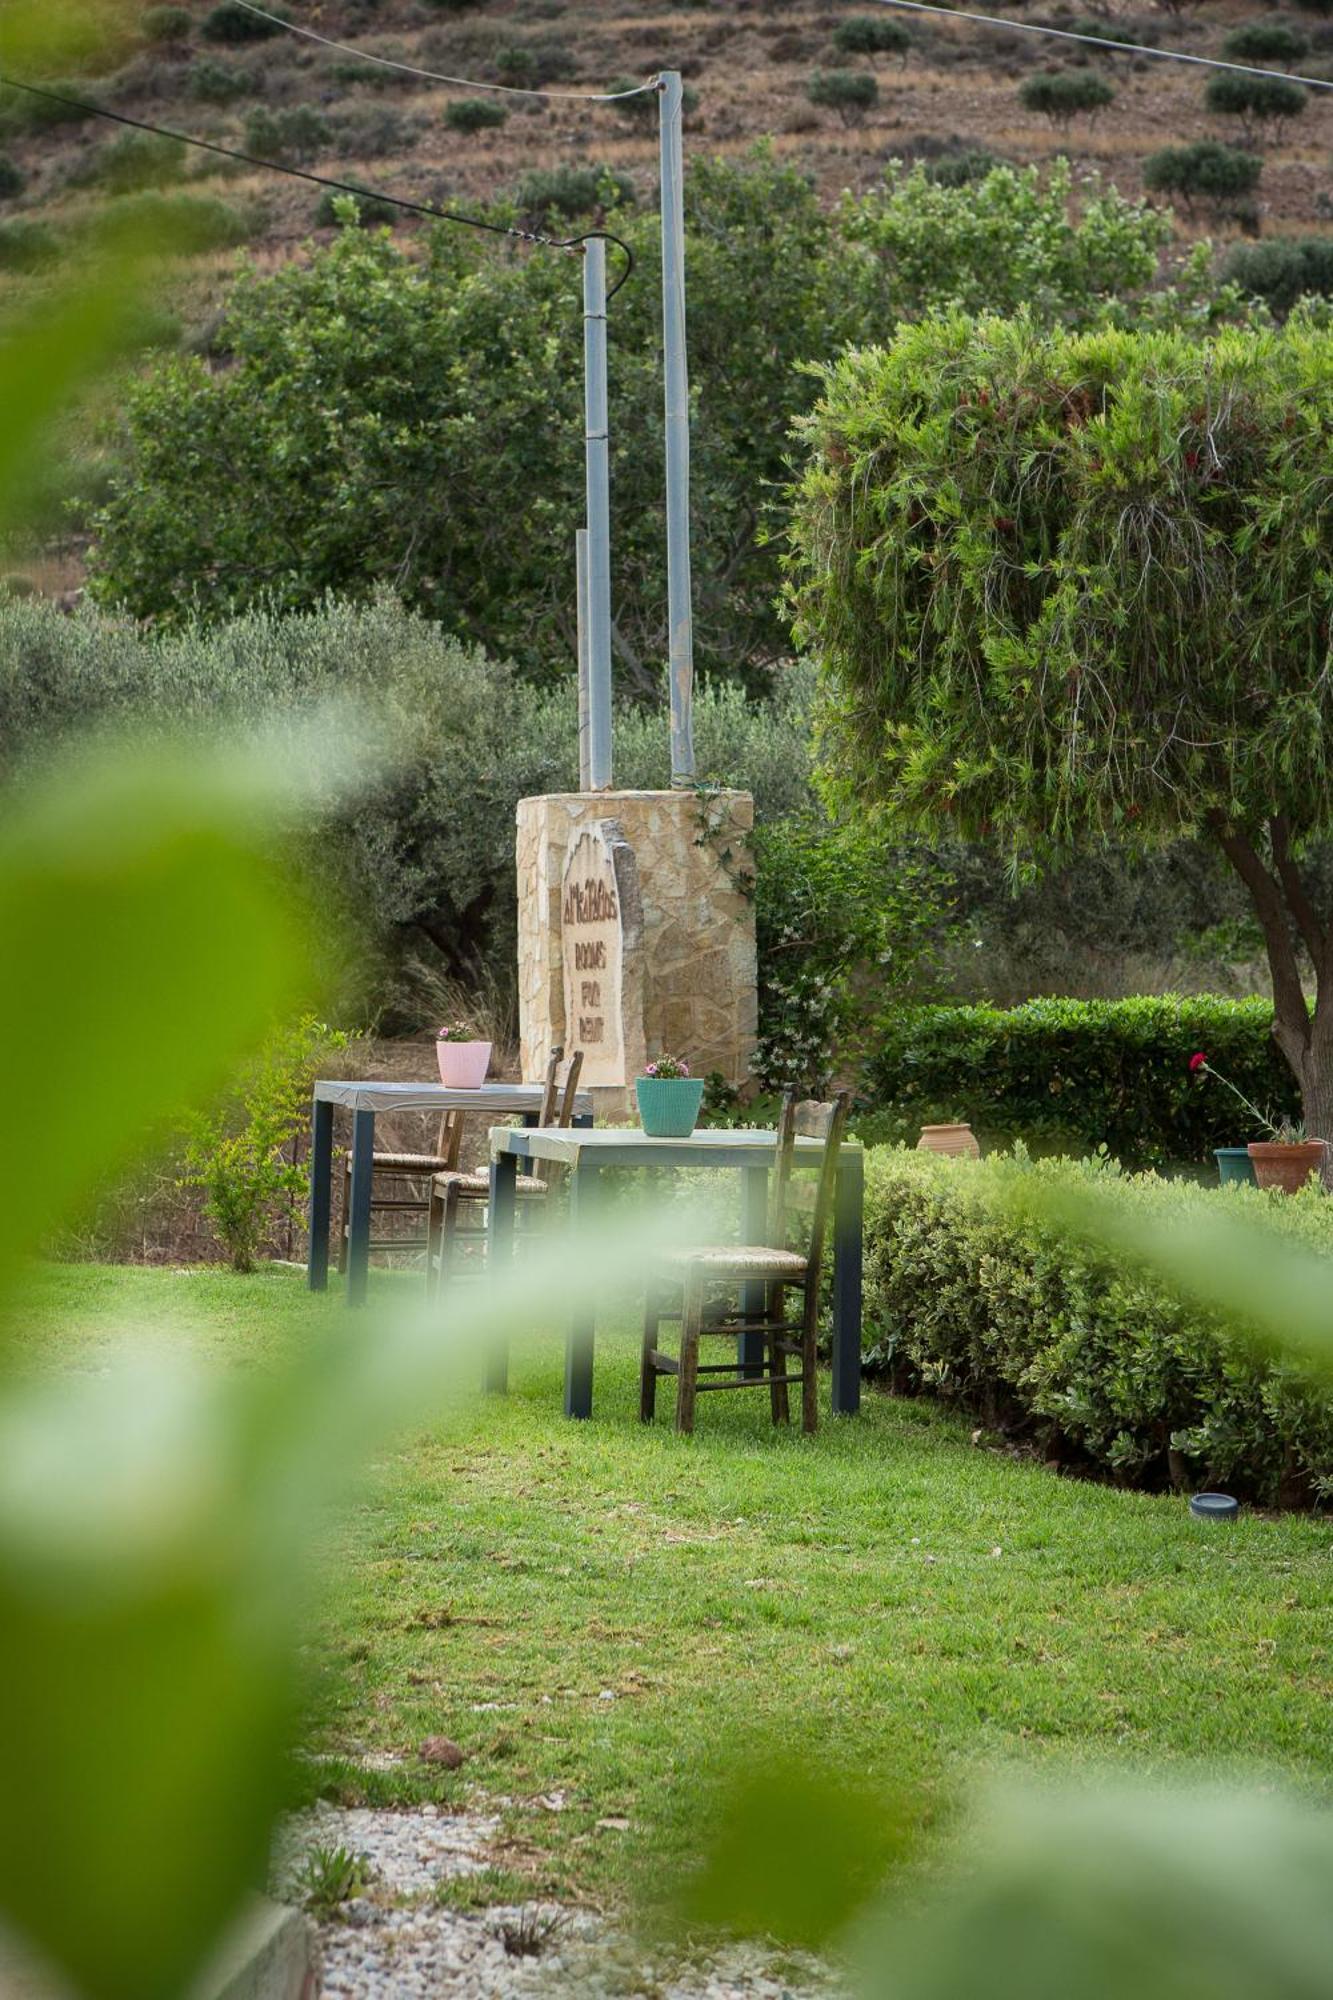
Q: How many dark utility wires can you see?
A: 1